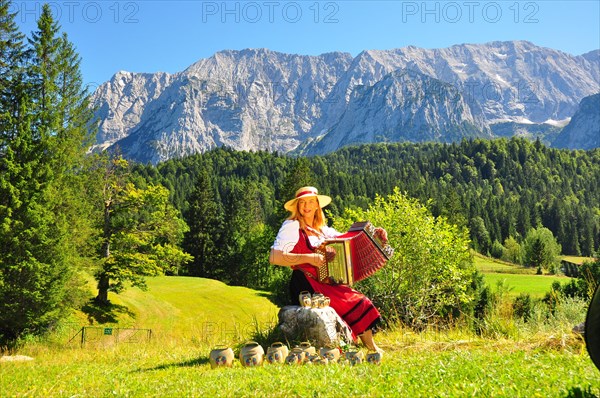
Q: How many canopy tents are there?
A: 0